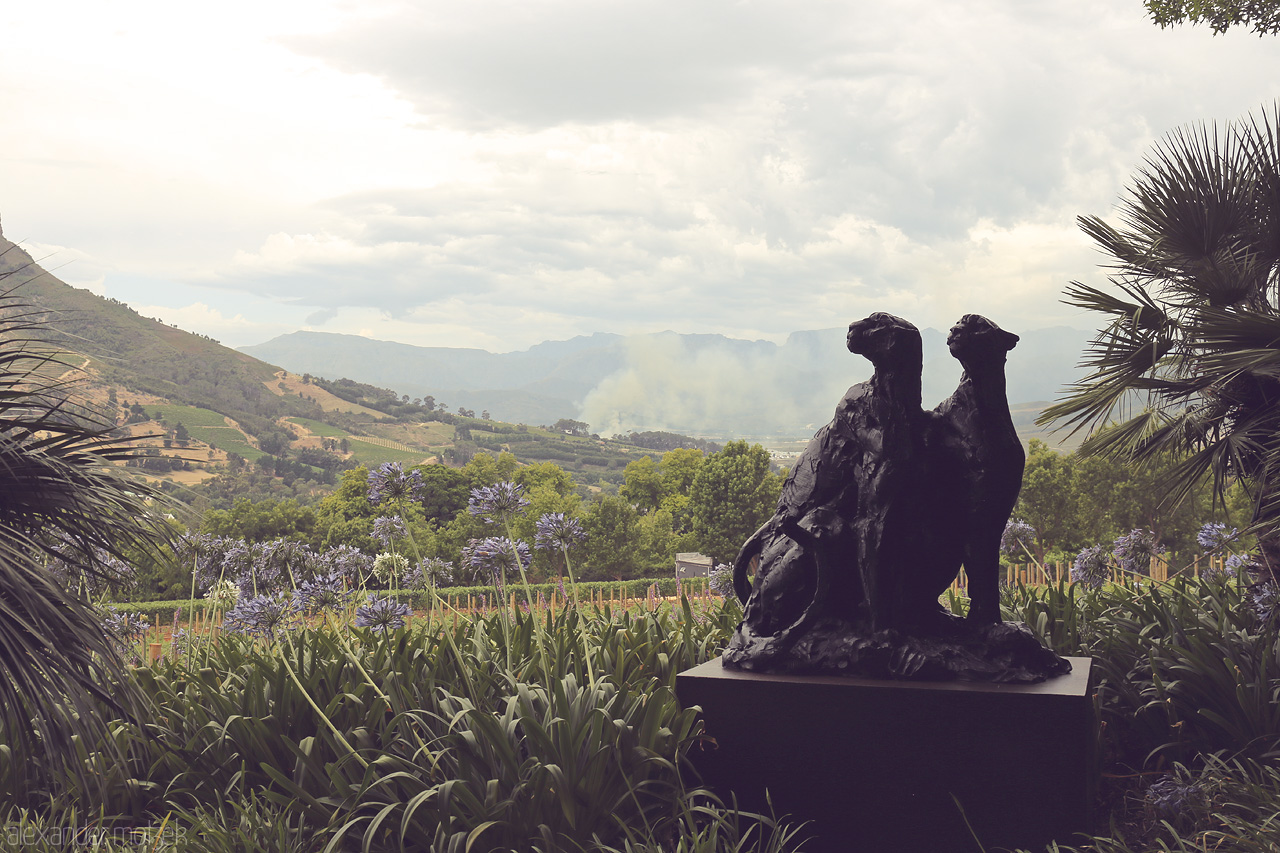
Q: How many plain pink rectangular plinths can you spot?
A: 0